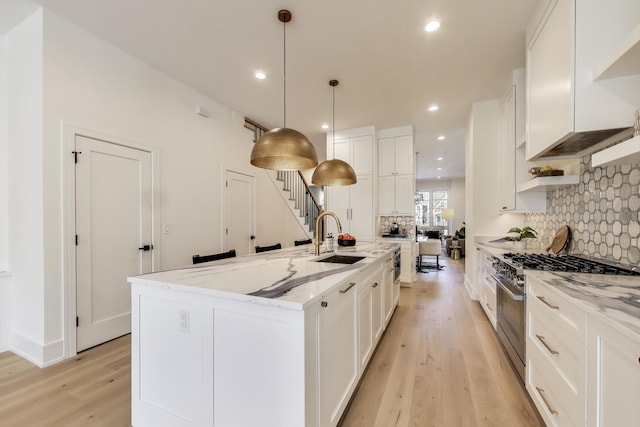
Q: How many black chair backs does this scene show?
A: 3